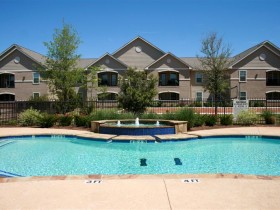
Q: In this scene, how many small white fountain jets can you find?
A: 3